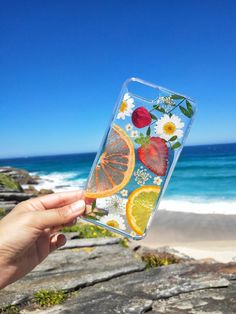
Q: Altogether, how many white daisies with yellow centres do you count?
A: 3